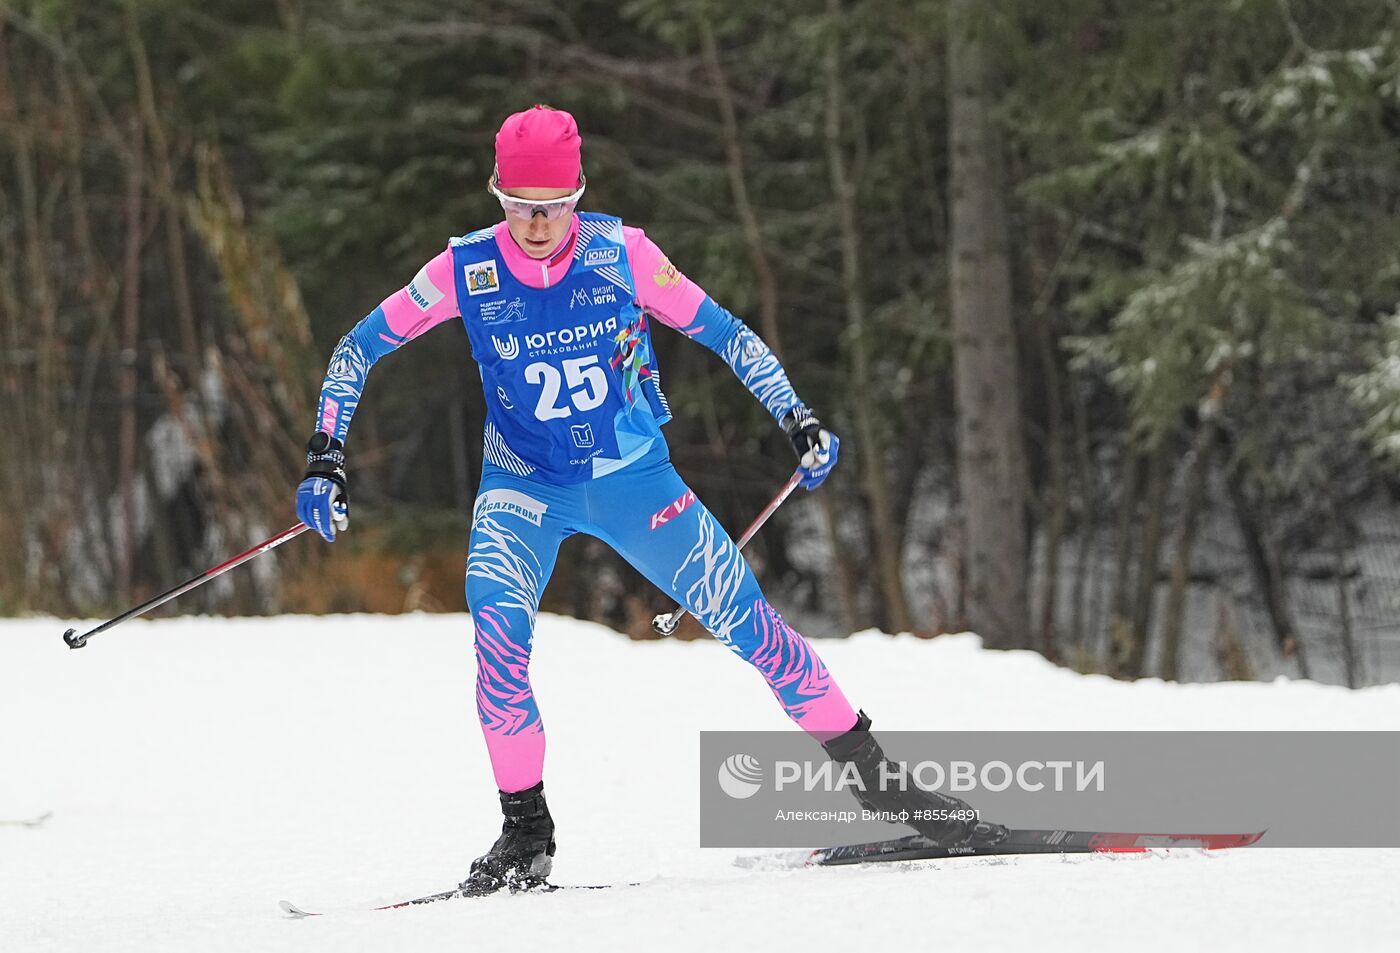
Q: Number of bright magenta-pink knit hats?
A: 1